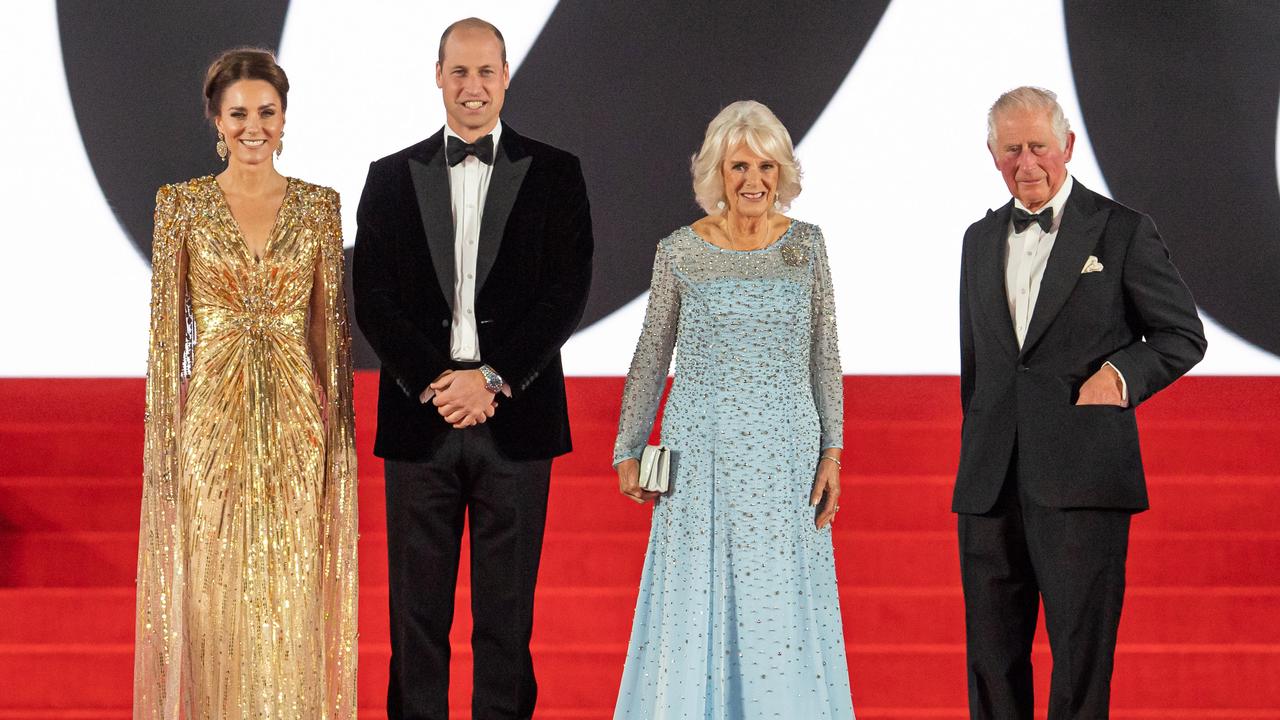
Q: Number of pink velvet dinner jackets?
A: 0